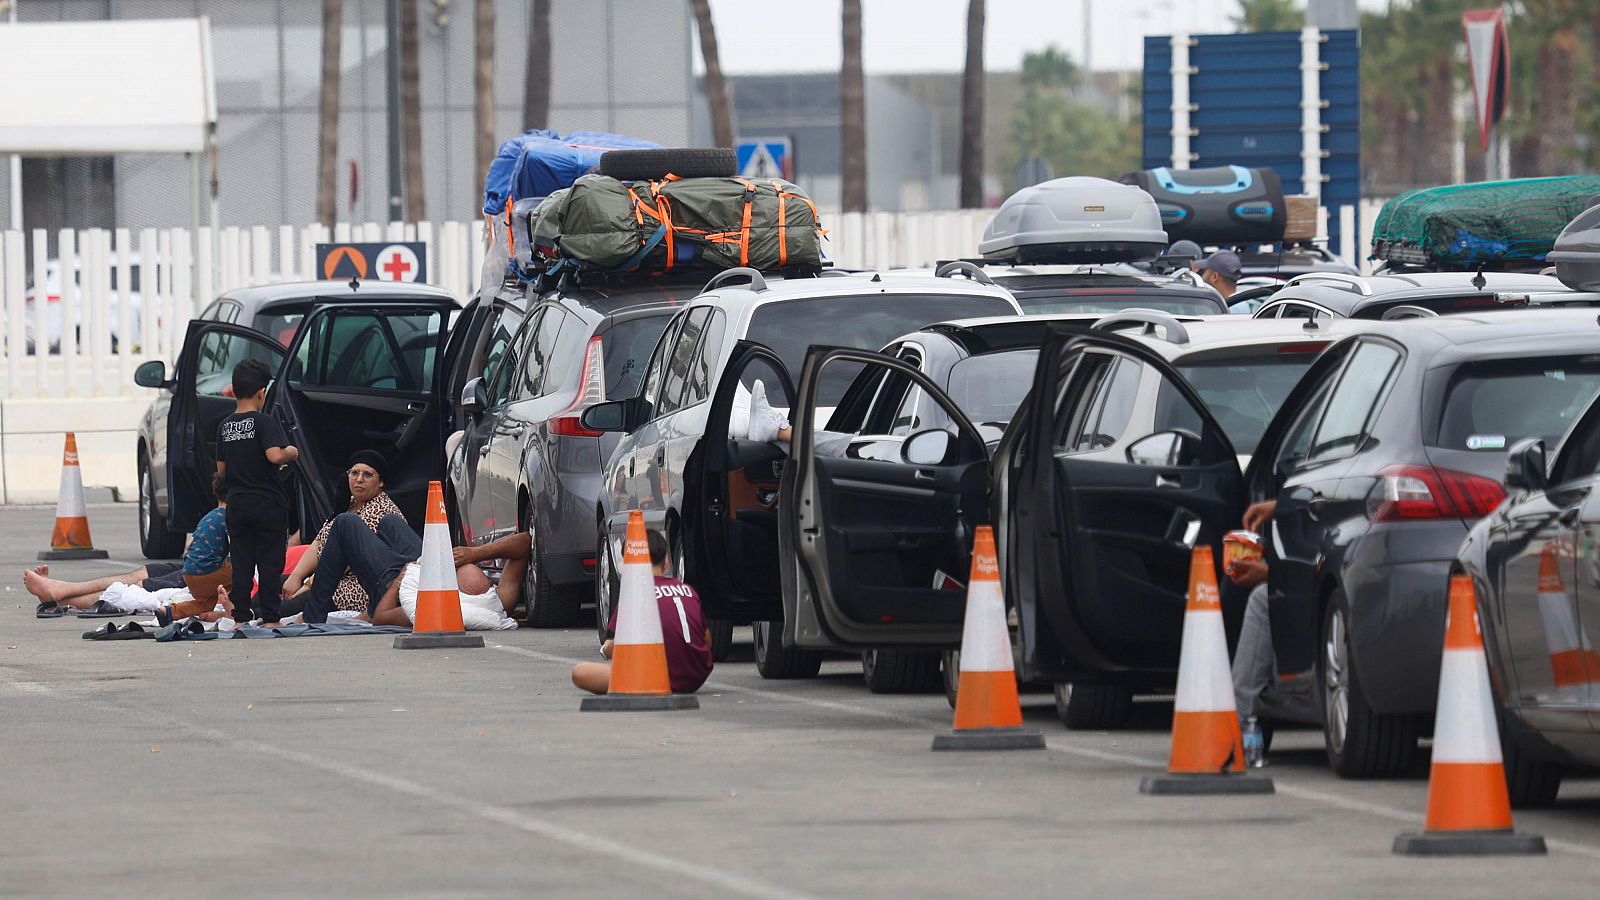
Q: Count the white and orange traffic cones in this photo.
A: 6